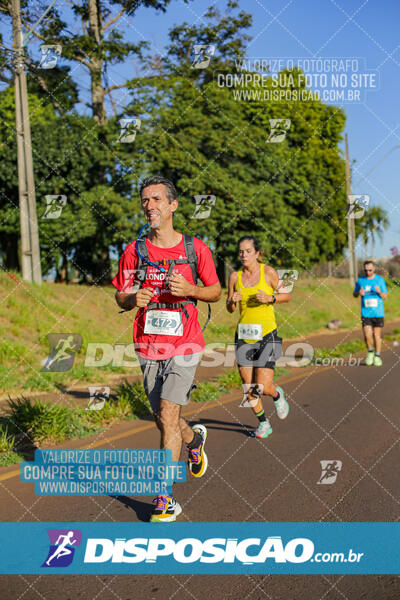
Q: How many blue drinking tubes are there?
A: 1